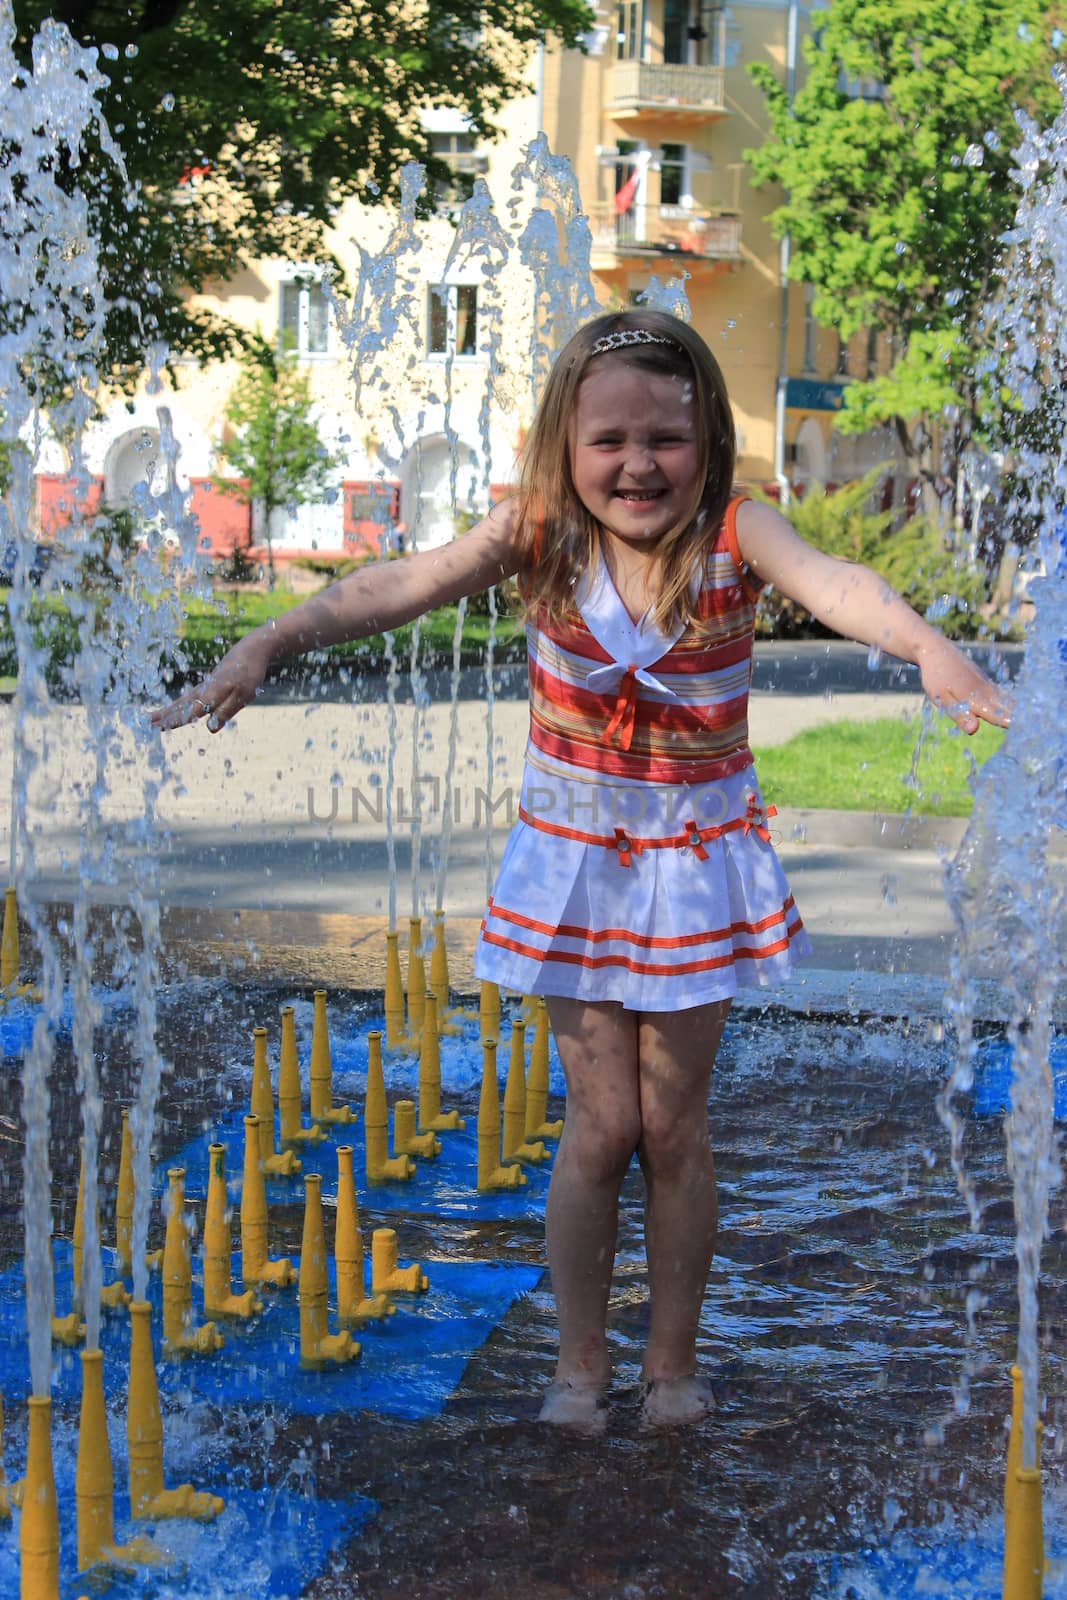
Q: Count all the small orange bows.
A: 3